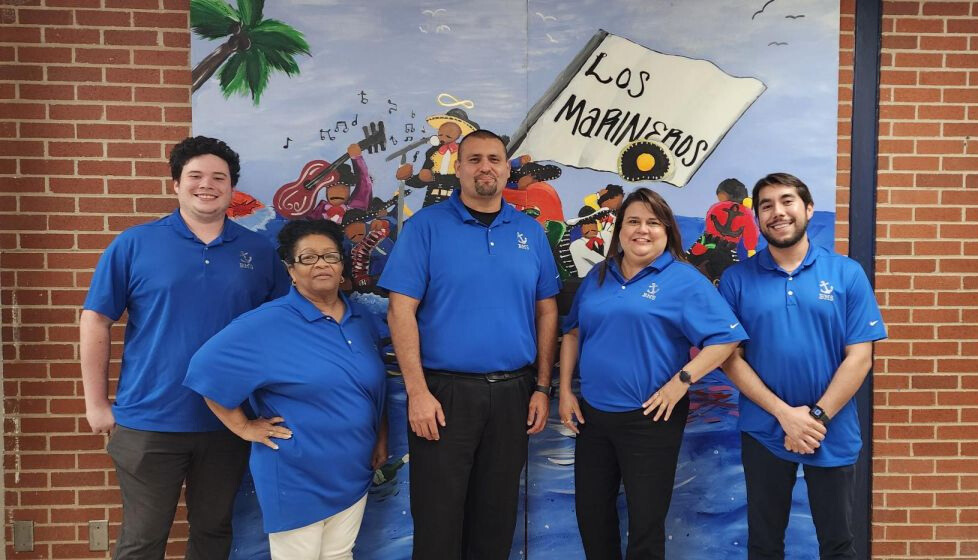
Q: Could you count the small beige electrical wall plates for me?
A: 2